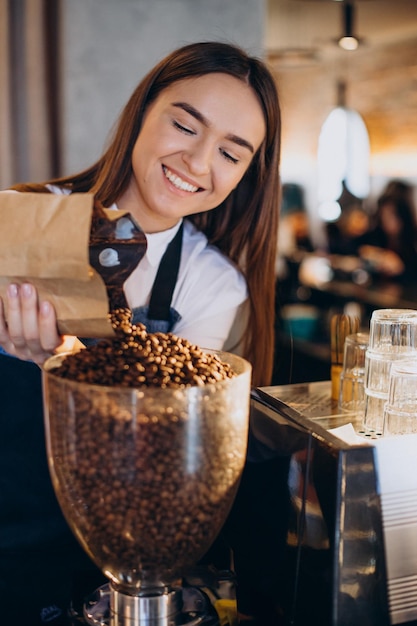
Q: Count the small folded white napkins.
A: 1